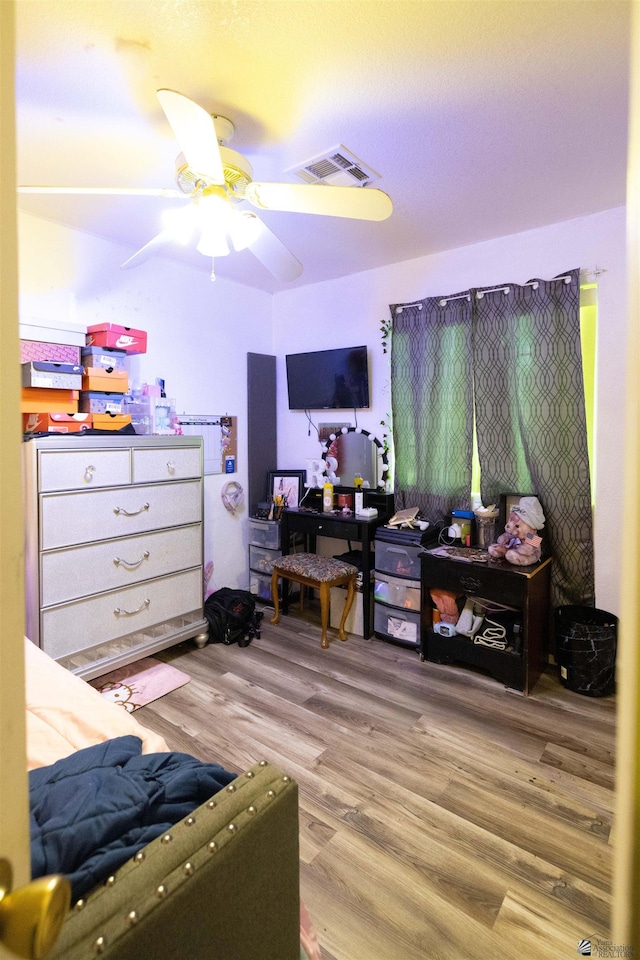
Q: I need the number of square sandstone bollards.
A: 0